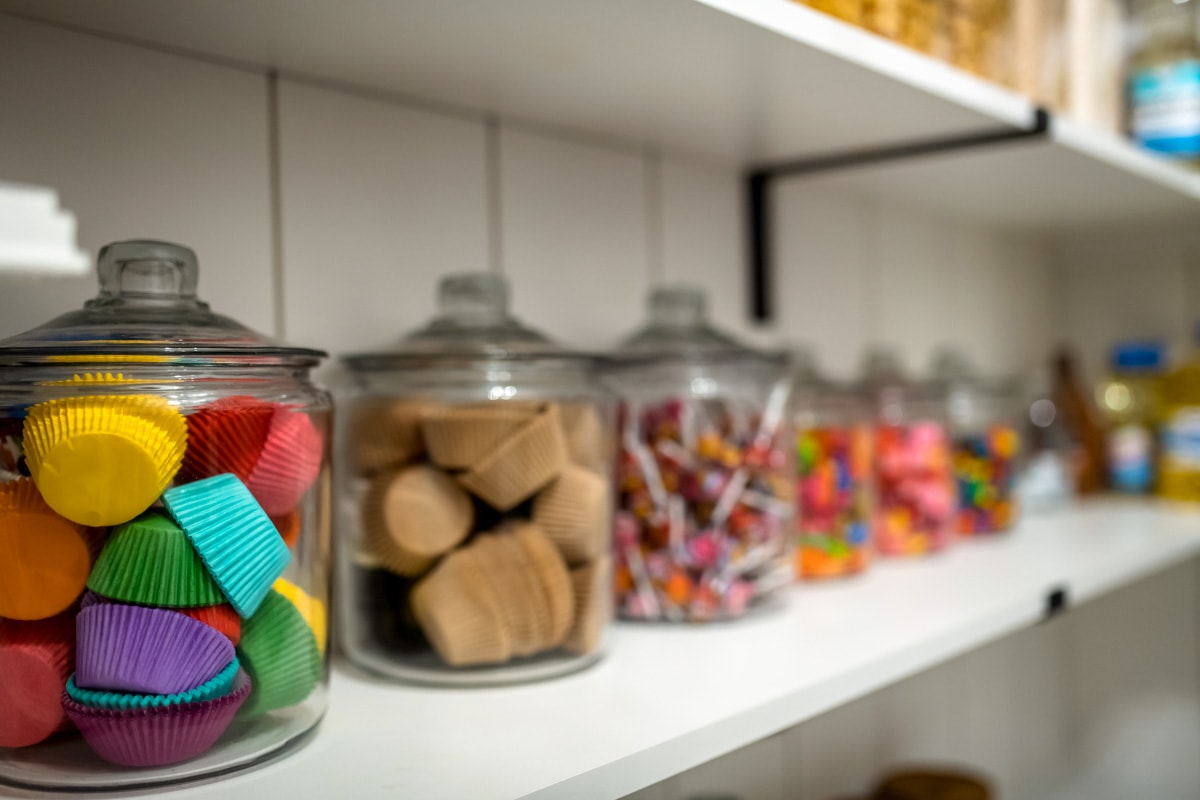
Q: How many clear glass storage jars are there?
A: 6